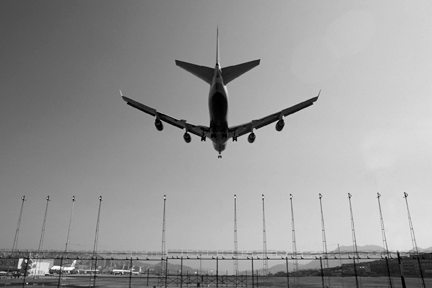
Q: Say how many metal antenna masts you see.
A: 12